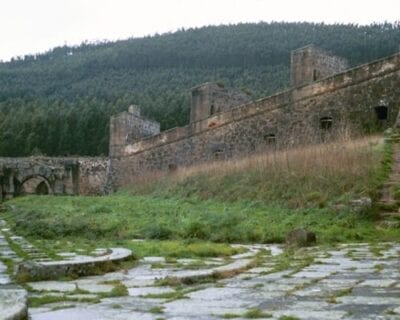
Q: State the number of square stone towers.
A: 3